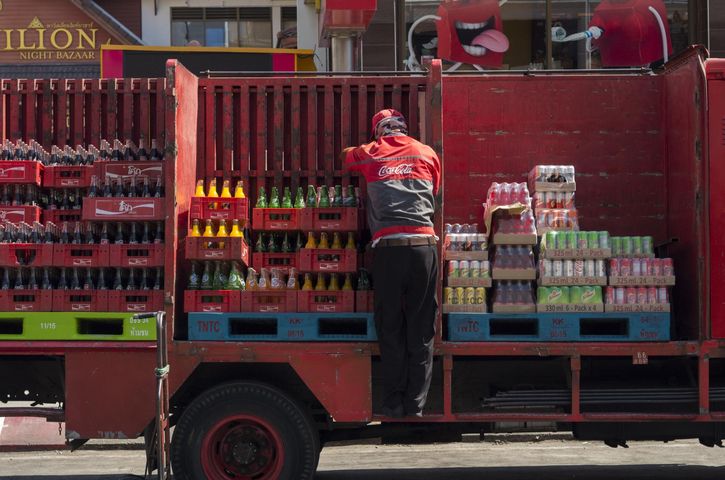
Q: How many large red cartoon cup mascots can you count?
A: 2